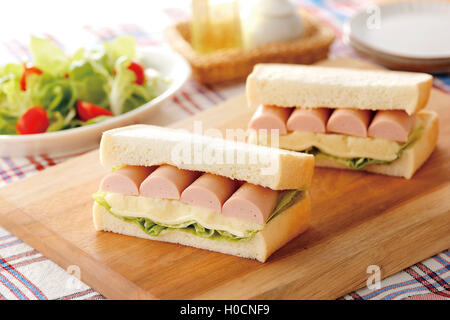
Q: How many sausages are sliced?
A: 8